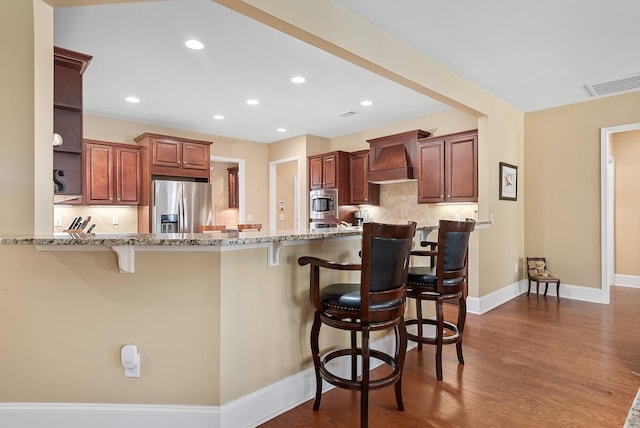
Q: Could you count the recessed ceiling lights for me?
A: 7